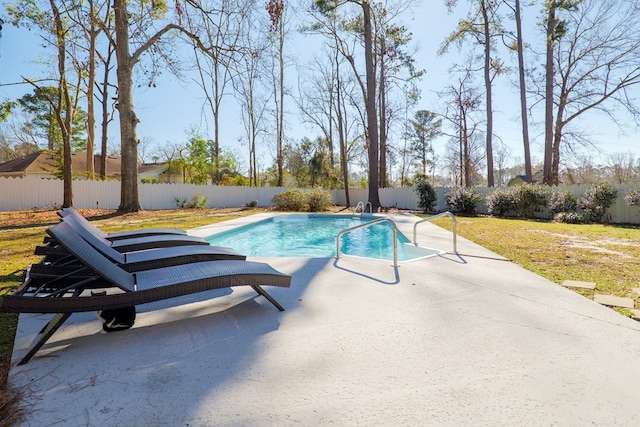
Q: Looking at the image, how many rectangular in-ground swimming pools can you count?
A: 1